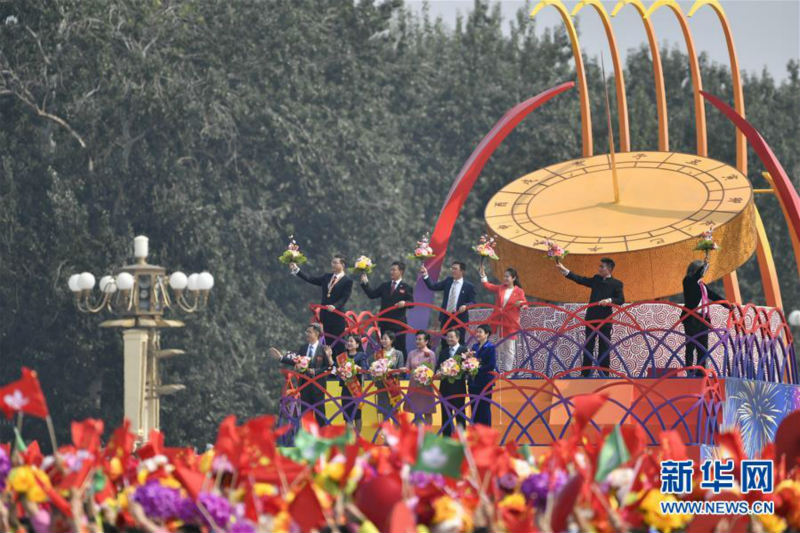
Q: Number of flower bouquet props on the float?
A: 12